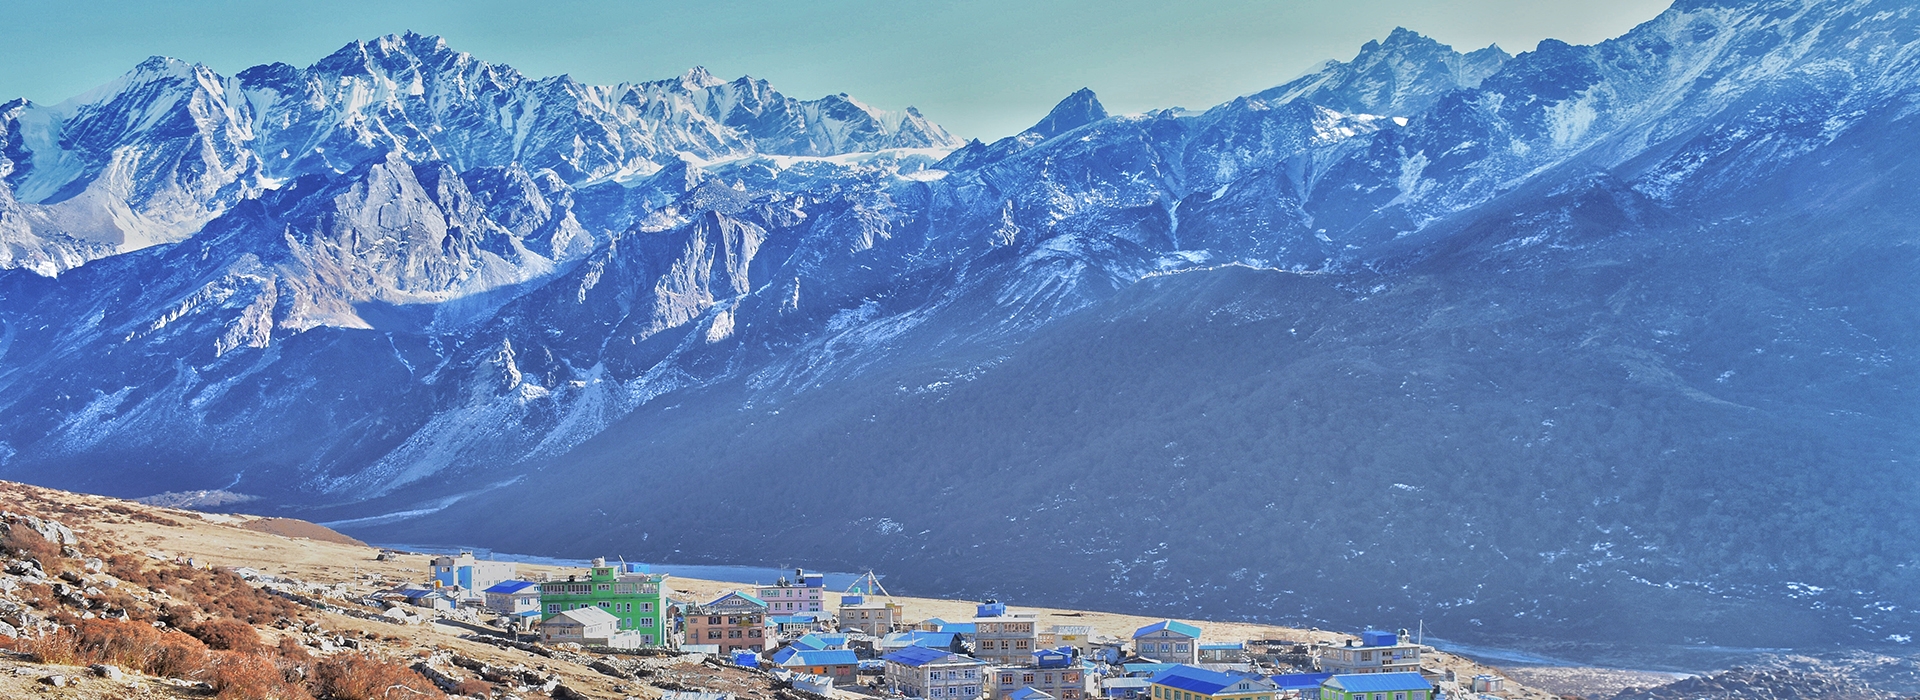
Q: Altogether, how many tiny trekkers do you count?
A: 3